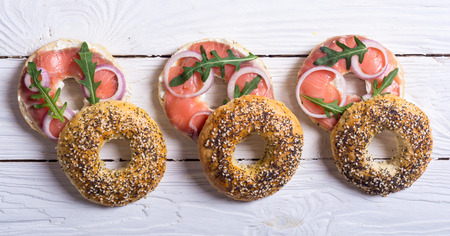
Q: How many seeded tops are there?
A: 3